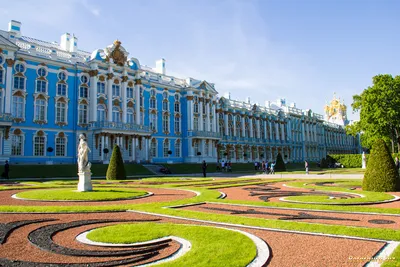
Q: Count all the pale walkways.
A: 1